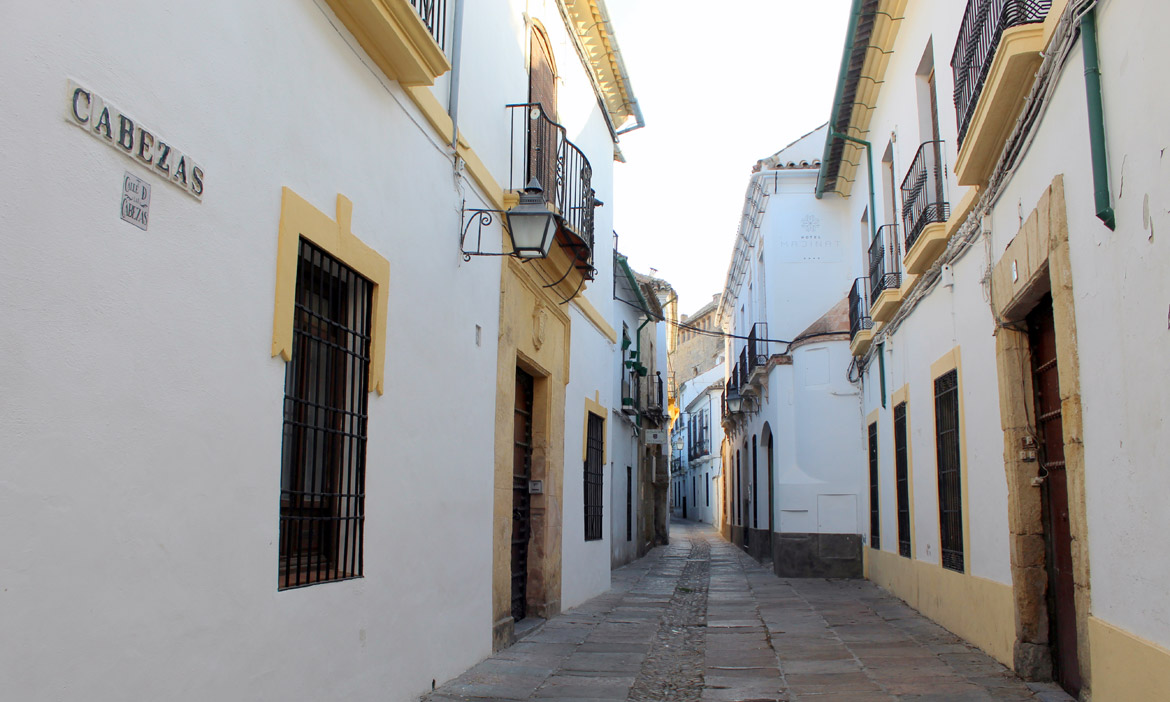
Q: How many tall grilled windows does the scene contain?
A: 5